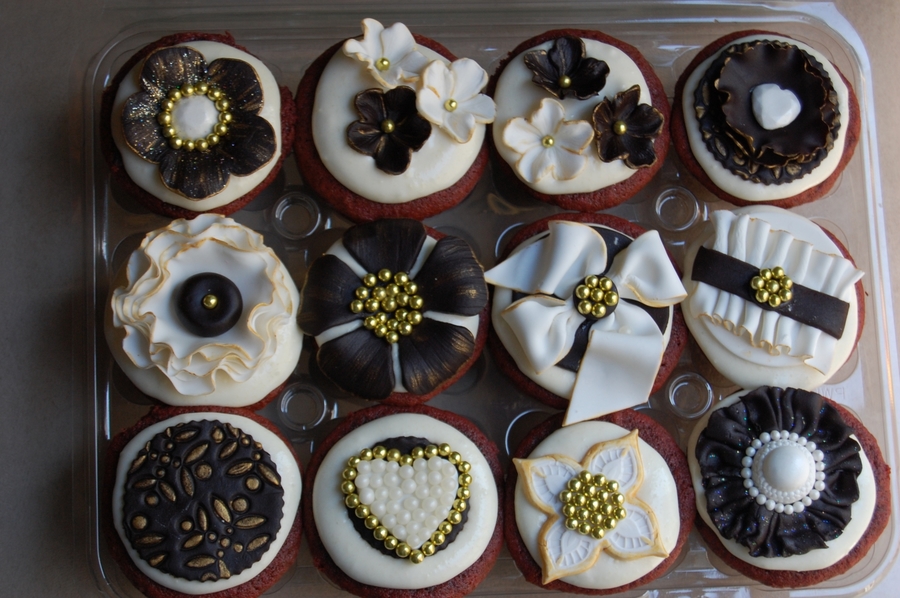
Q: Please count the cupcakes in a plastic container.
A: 12